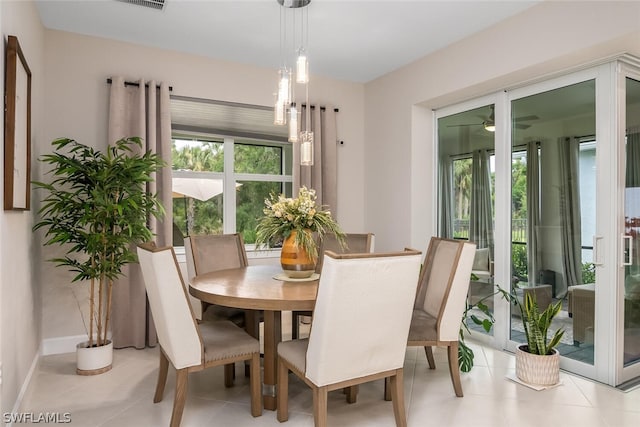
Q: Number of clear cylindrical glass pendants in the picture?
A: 5